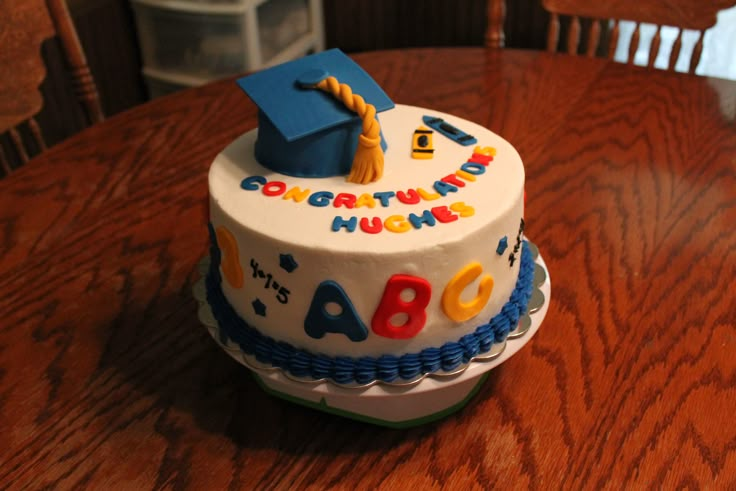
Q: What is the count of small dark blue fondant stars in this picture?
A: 3